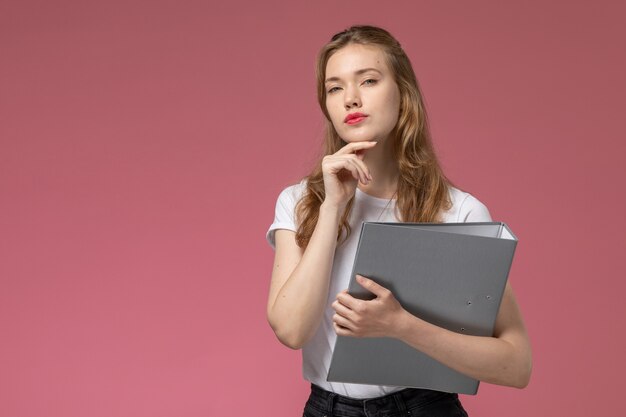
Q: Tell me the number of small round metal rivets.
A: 3